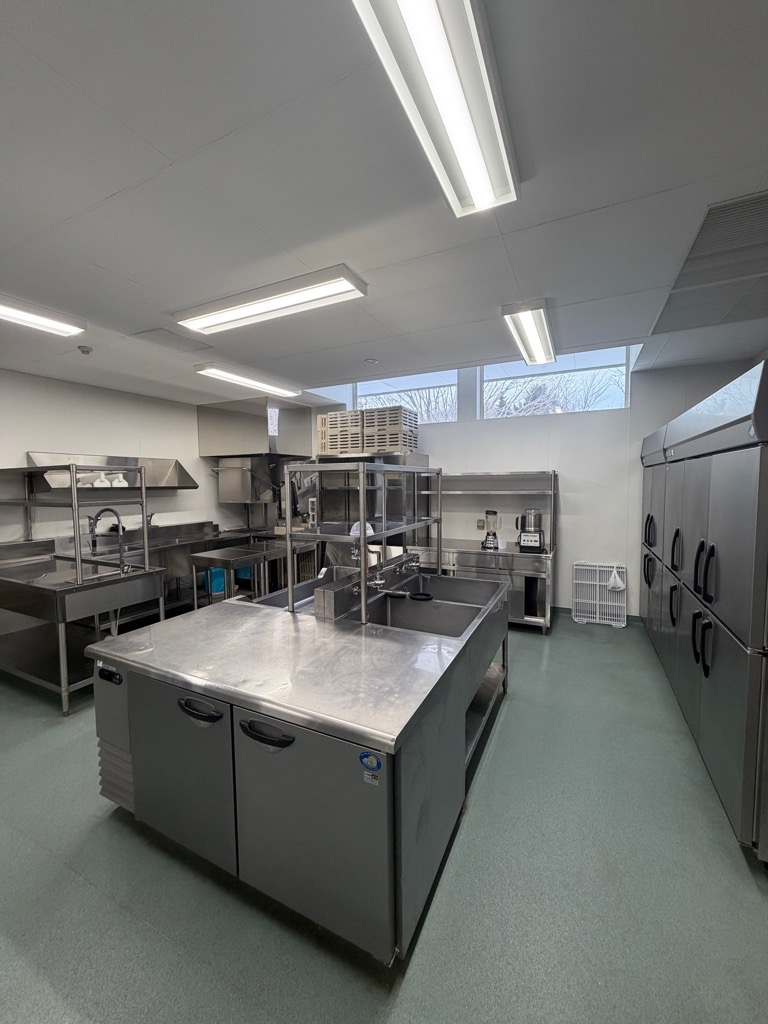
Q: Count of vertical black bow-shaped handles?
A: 10